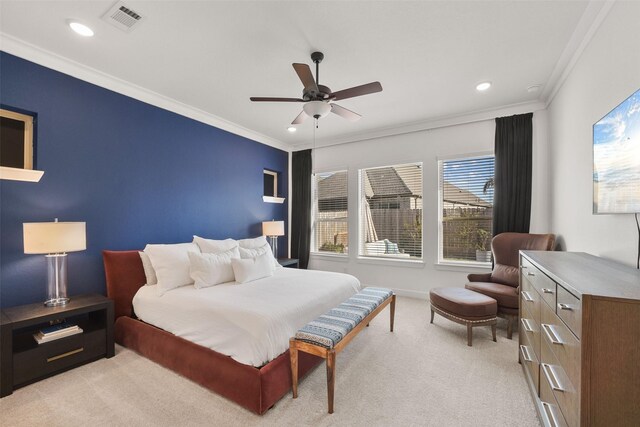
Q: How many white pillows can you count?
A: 7